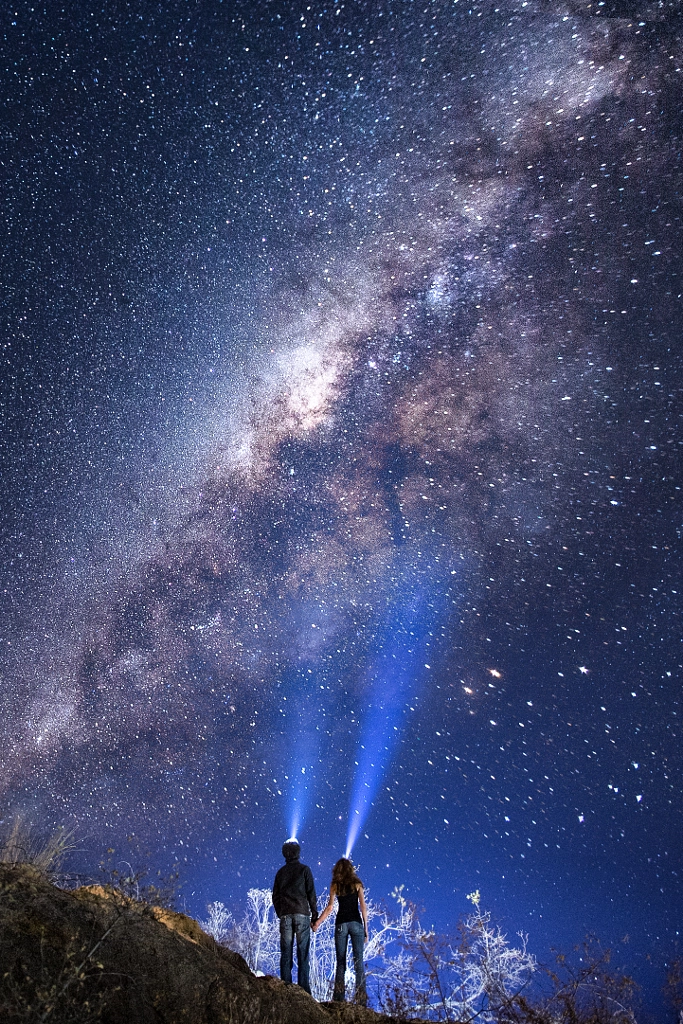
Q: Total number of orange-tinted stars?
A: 2